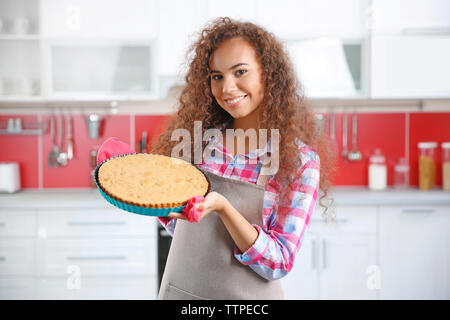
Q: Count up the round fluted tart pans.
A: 1